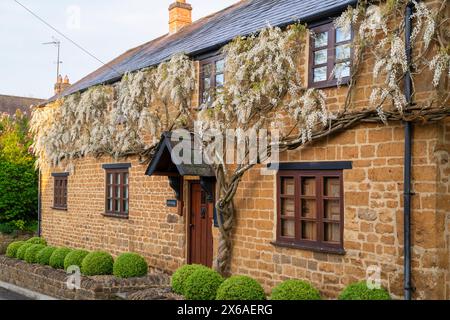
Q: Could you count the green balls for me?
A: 14